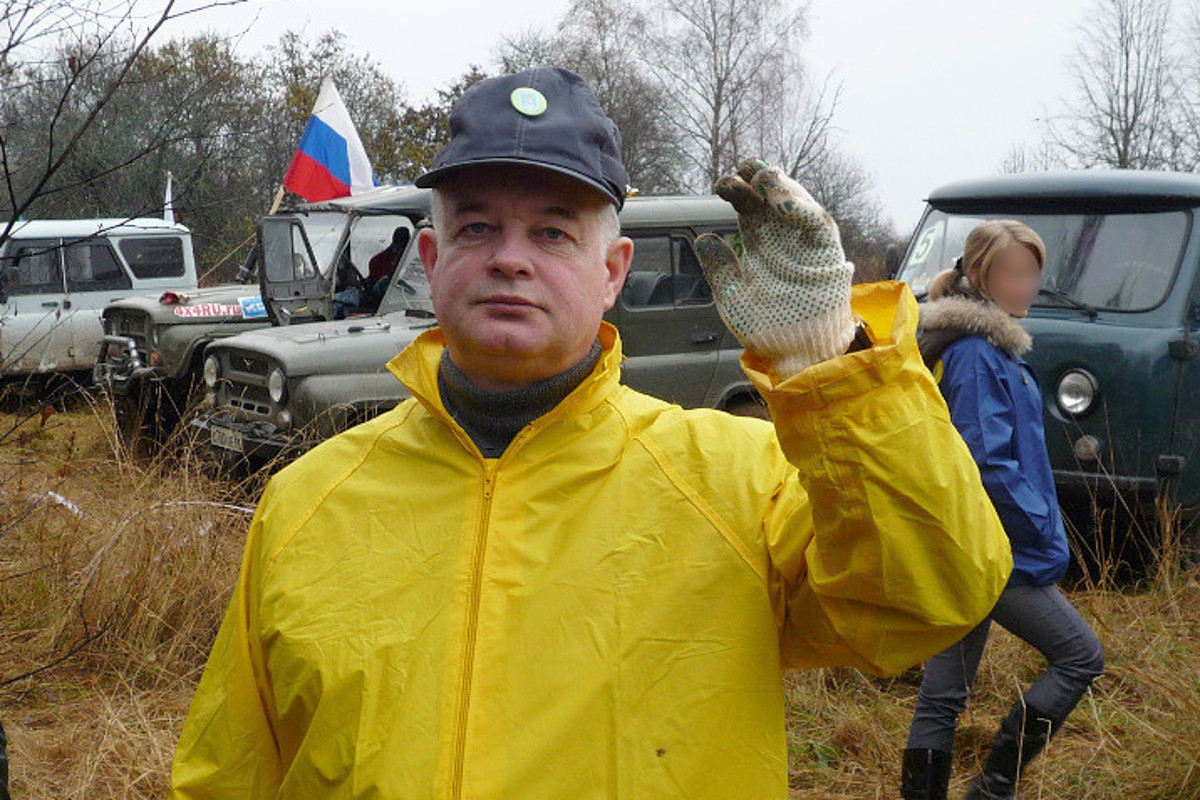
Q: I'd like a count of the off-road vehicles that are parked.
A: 4